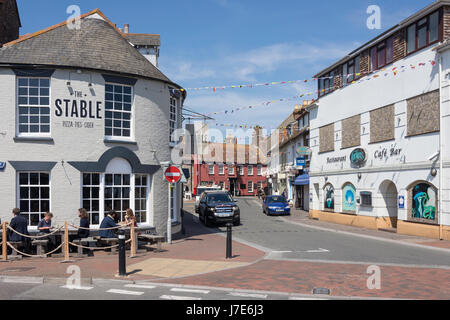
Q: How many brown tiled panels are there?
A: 4